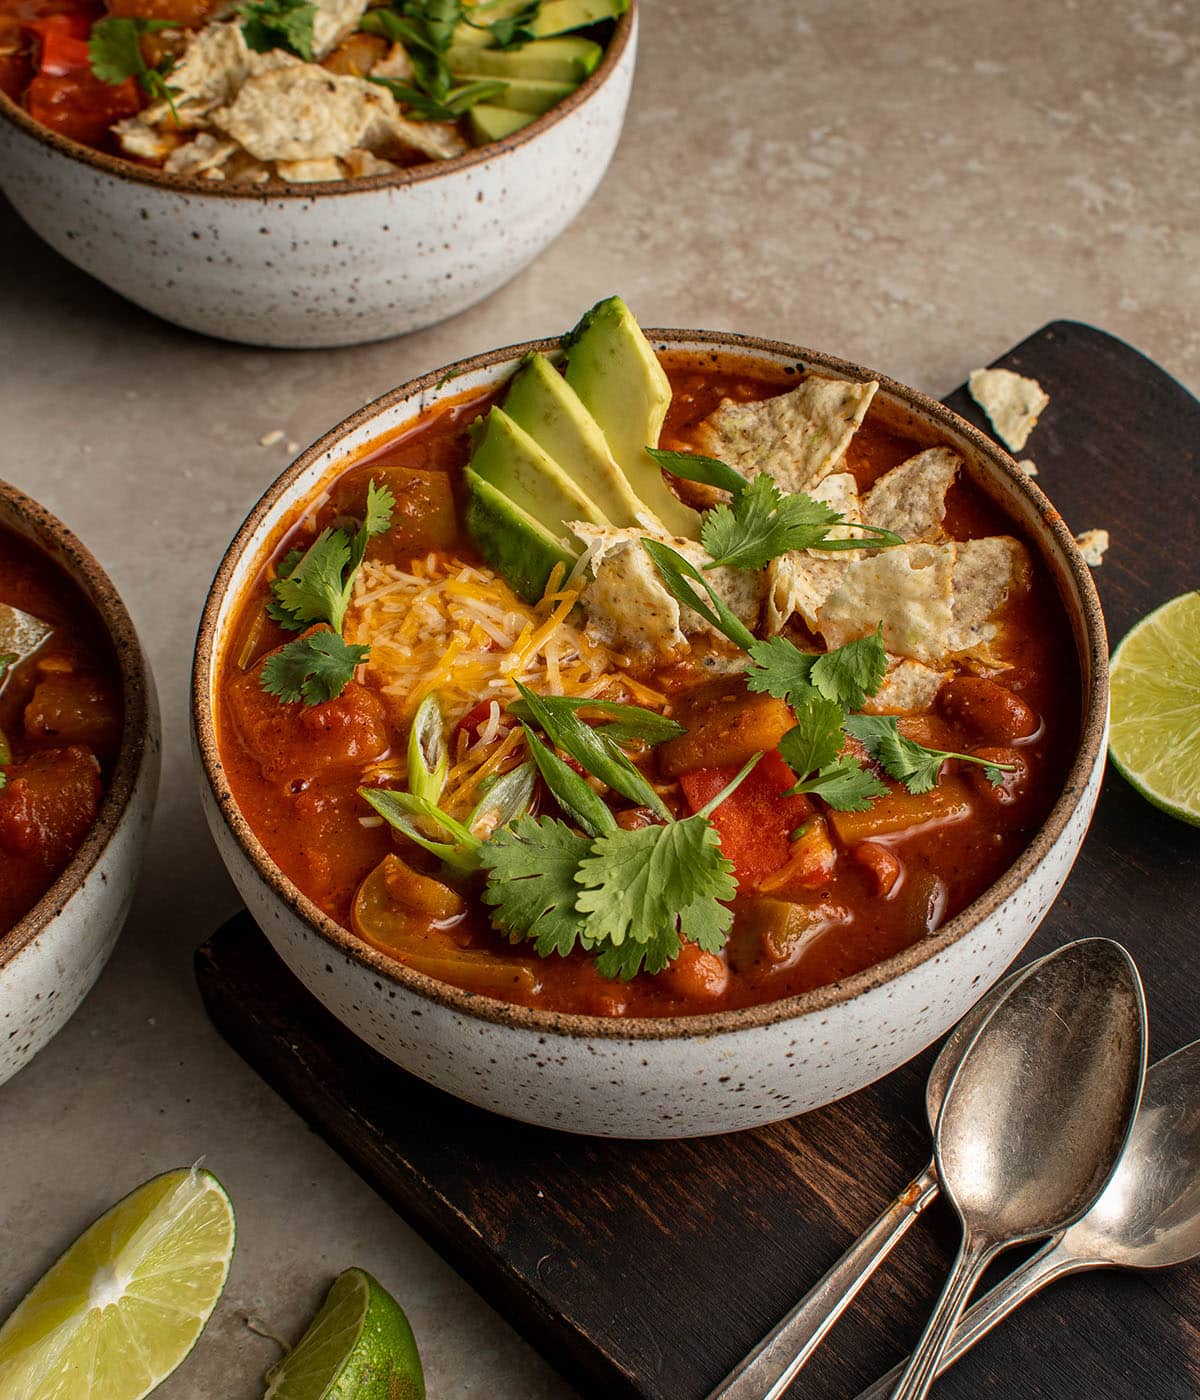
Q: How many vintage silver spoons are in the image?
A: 3